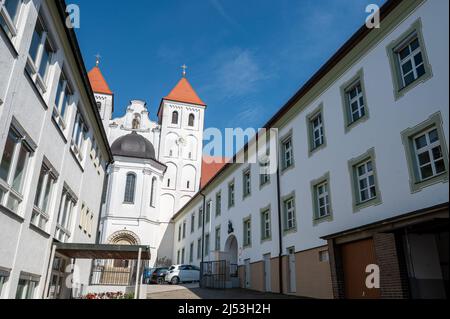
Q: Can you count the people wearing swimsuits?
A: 0